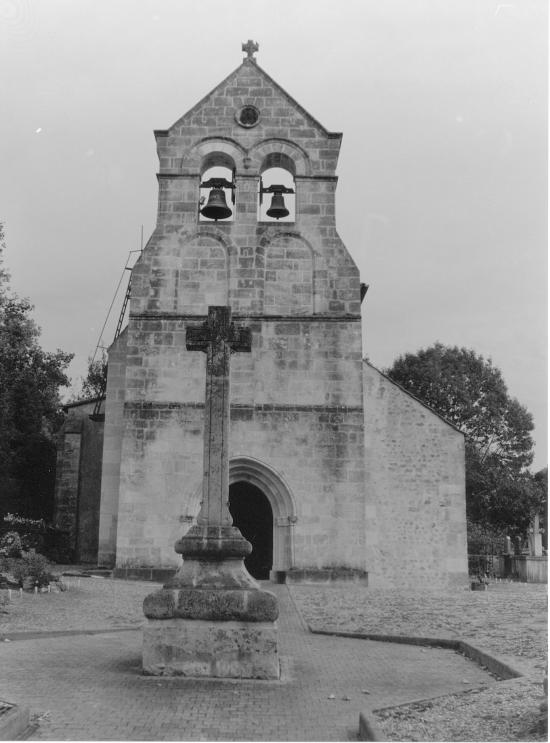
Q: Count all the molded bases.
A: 1